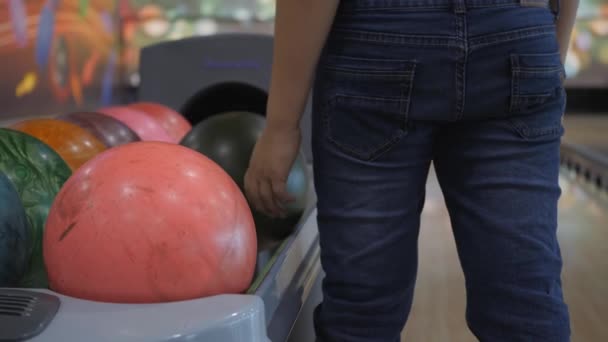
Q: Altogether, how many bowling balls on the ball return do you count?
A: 8